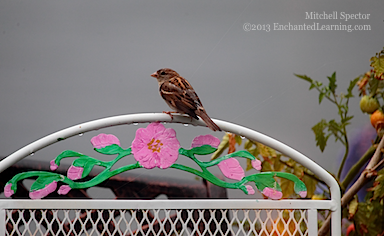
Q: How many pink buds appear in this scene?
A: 12